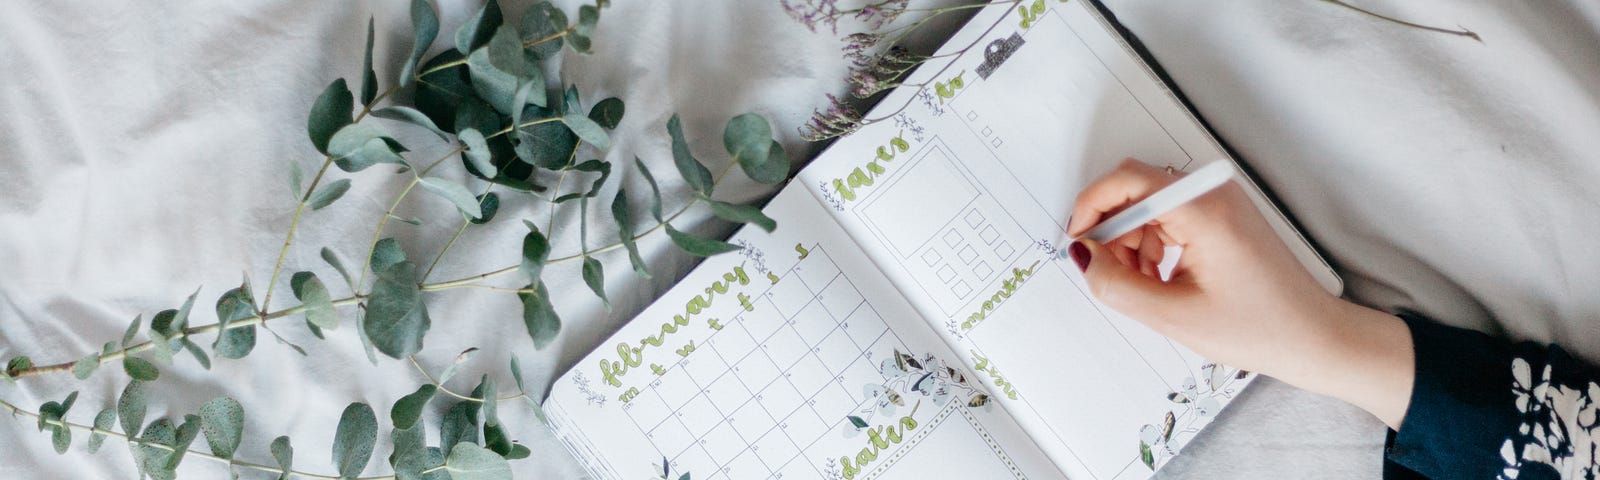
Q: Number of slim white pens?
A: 1